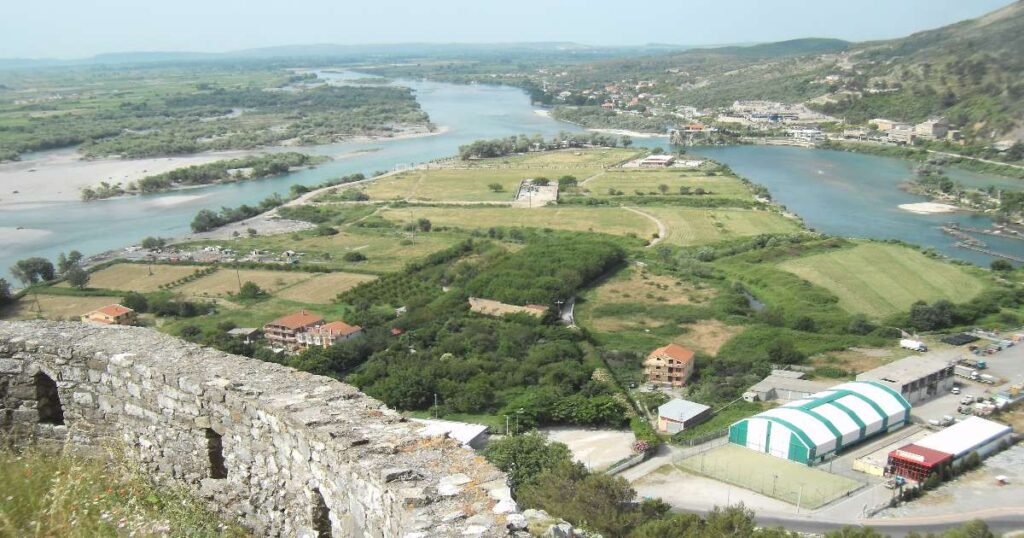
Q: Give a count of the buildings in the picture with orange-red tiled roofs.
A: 4